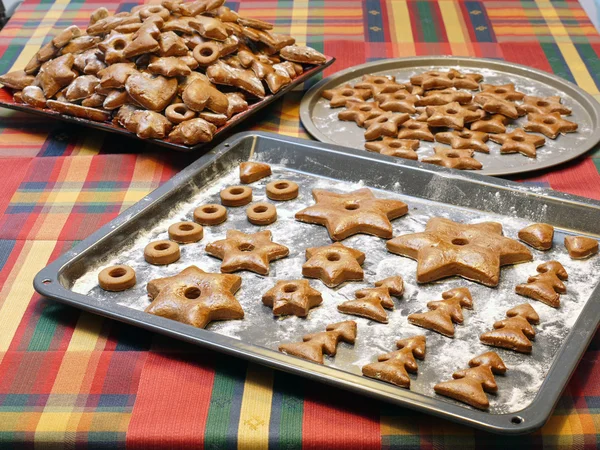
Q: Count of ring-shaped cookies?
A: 10